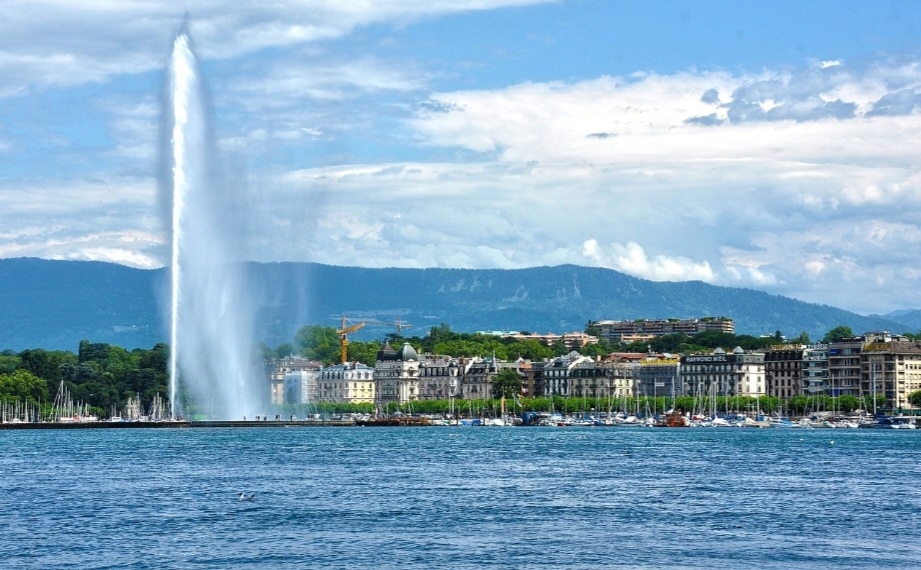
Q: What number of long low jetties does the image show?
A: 1